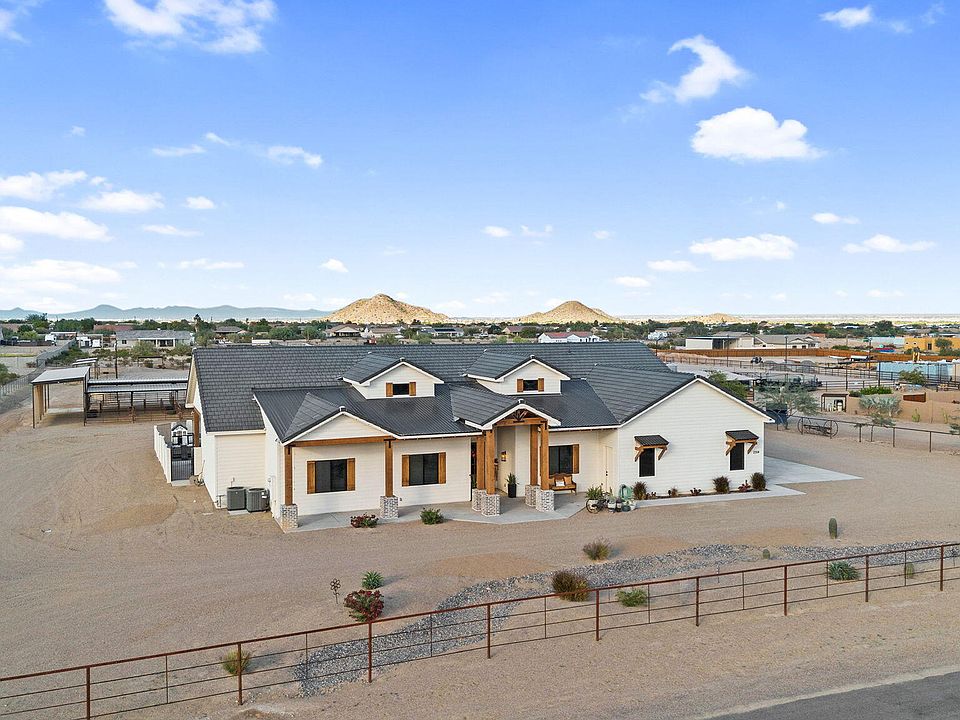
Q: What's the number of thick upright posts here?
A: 6